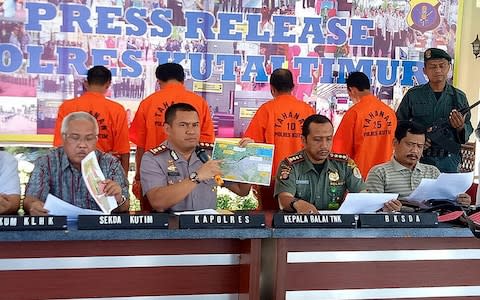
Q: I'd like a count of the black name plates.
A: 5